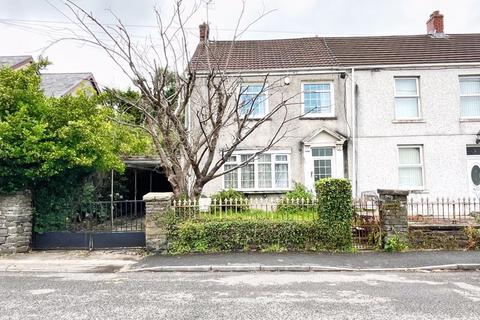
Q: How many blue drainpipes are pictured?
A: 0